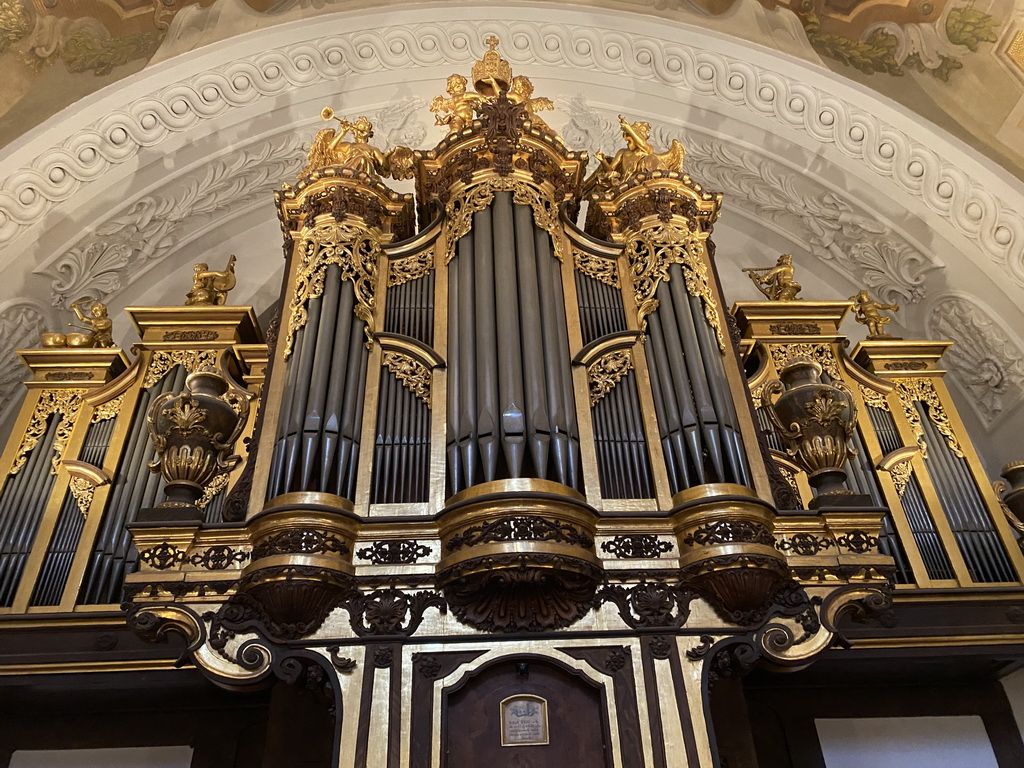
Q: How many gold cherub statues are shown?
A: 8